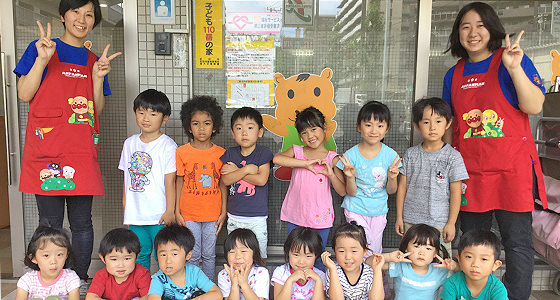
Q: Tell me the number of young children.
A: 14